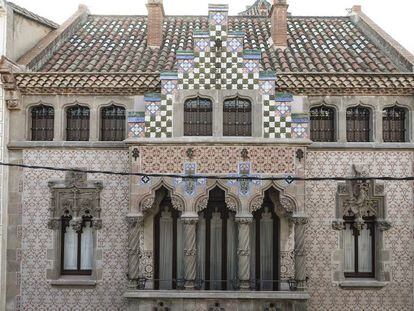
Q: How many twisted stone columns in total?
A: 4